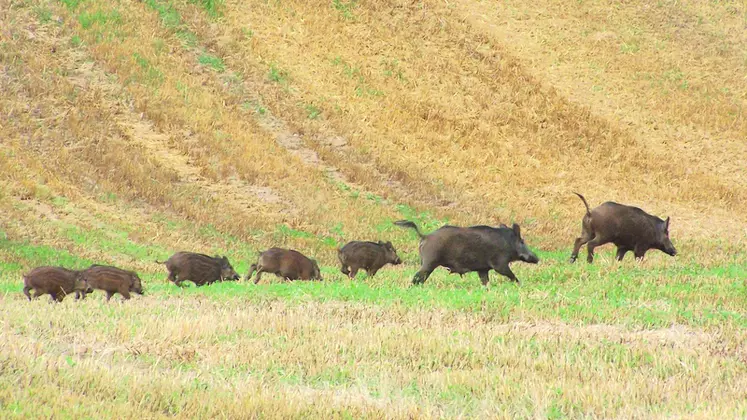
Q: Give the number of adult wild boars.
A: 2